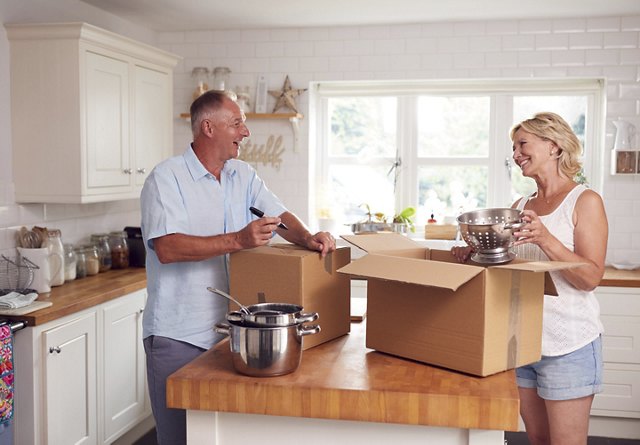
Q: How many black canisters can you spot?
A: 1